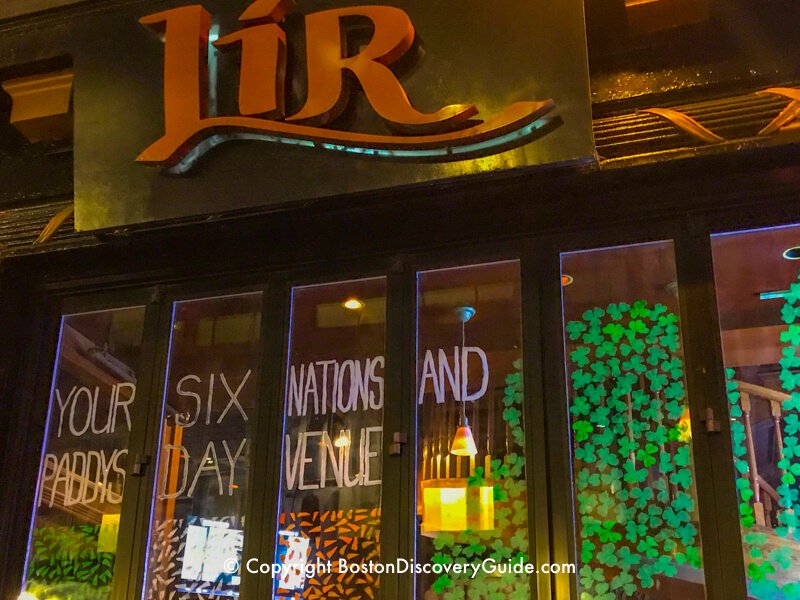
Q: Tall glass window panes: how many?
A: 6